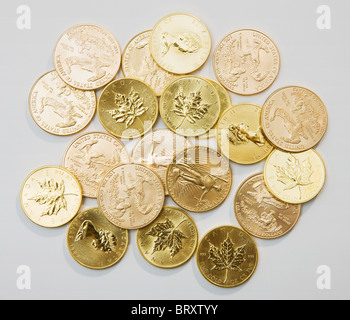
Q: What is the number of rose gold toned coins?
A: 10